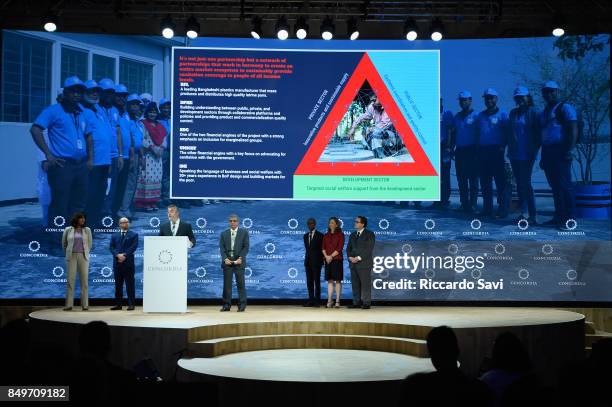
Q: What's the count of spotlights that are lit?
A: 11